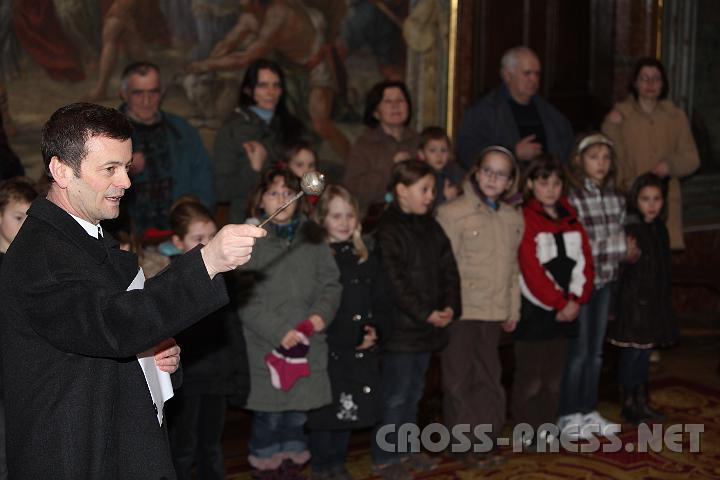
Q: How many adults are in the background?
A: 5